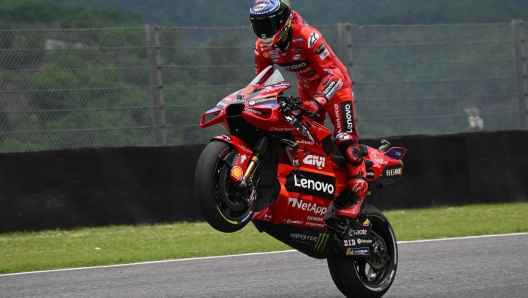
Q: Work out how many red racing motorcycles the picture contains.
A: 1